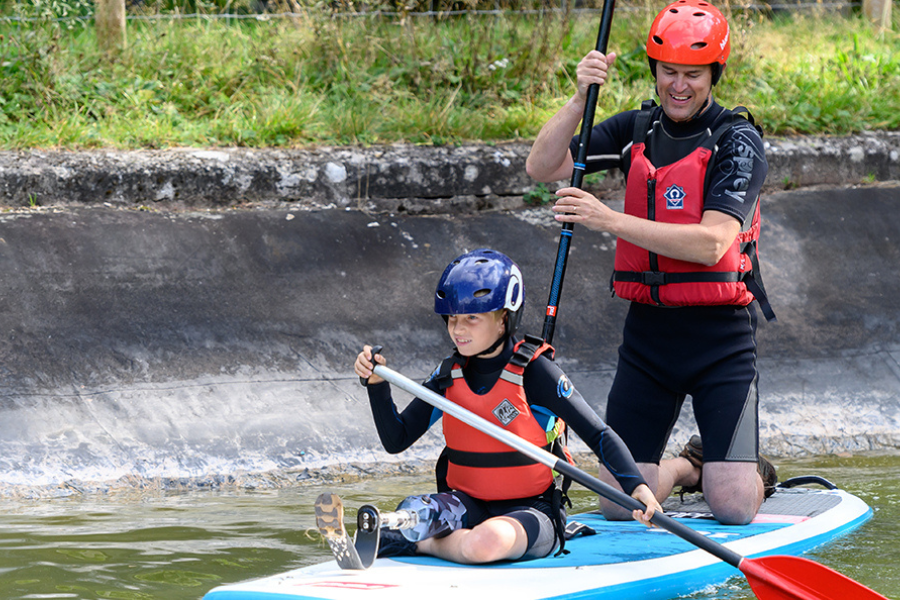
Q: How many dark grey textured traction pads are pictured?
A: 1